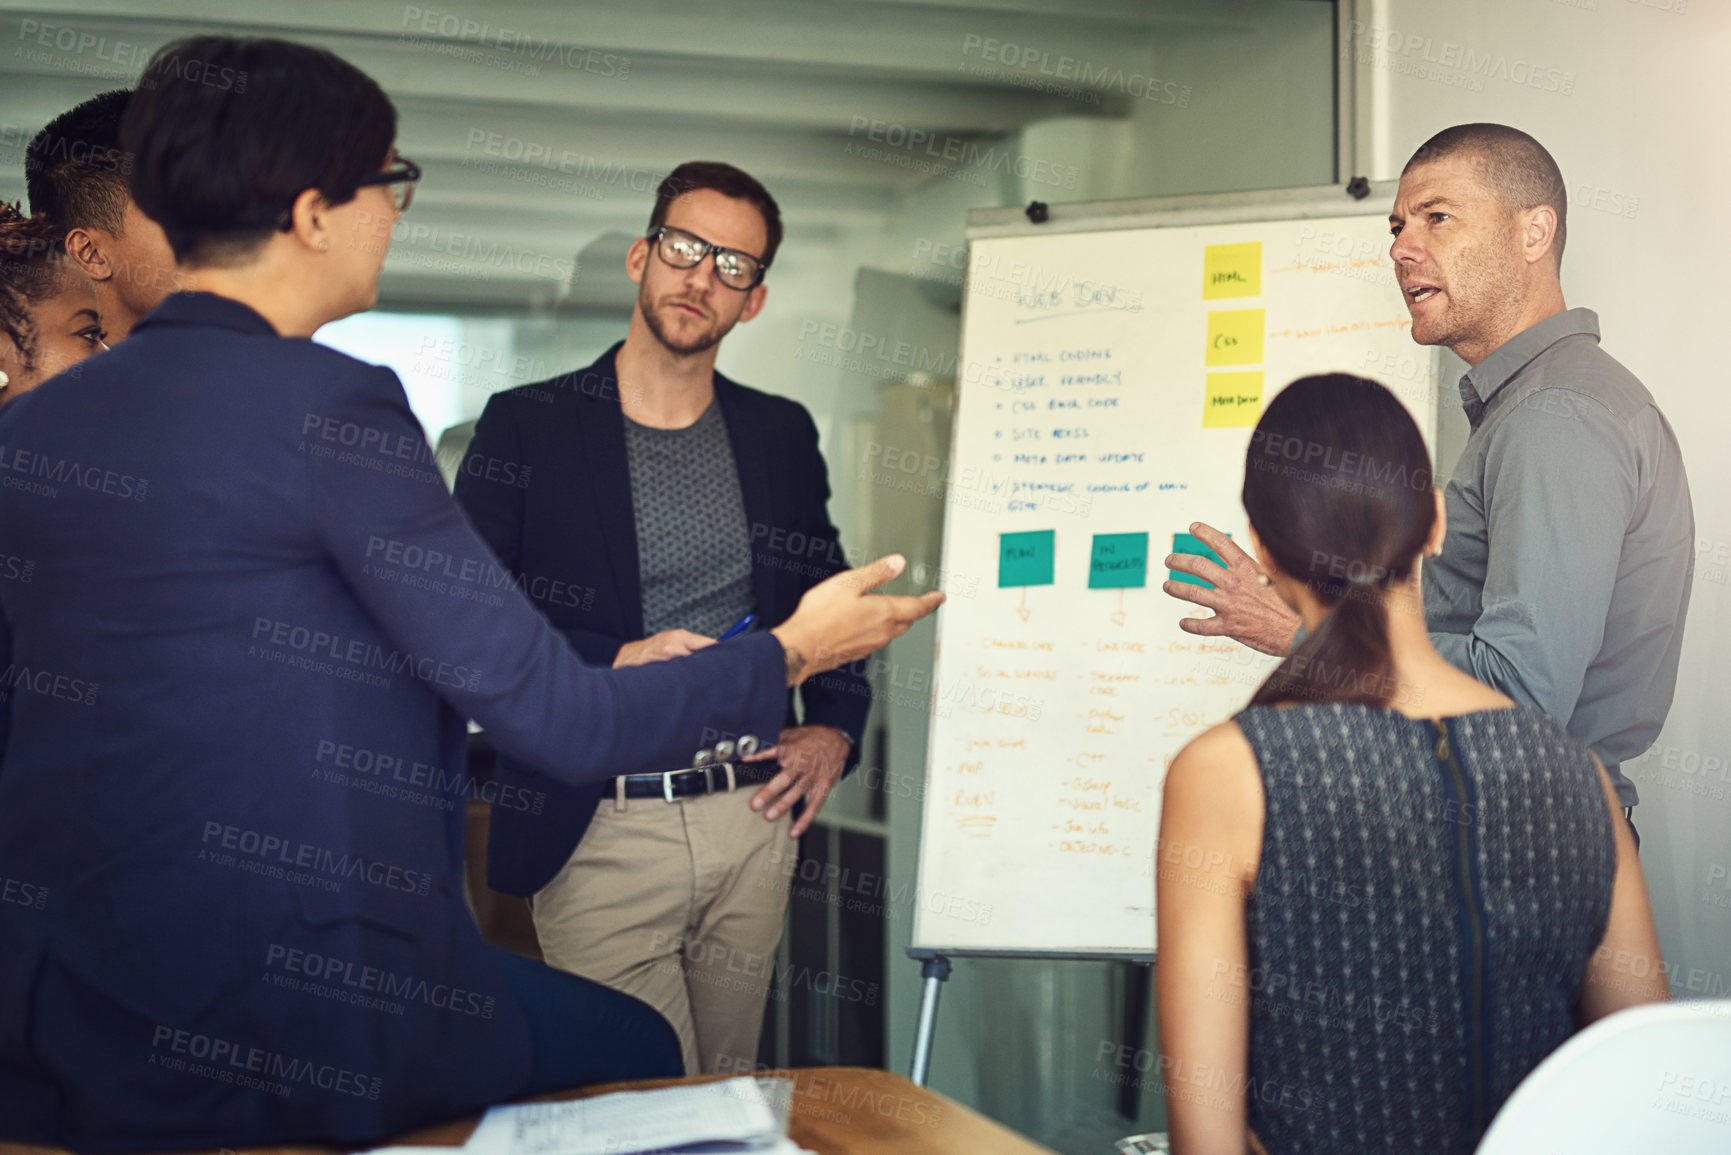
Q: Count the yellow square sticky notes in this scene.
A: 3